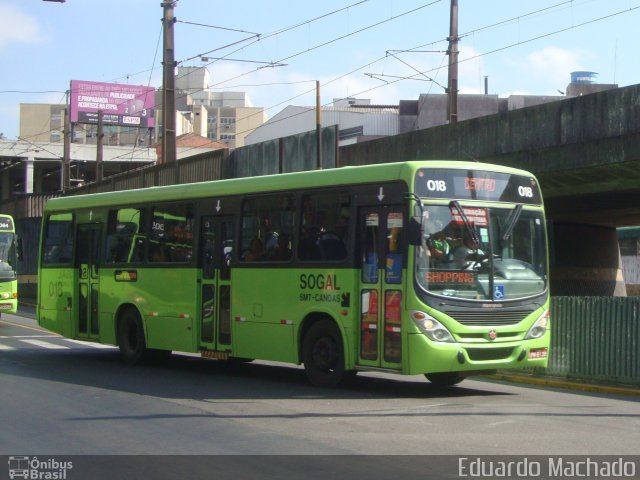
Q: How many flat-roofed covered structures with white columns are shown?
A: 1